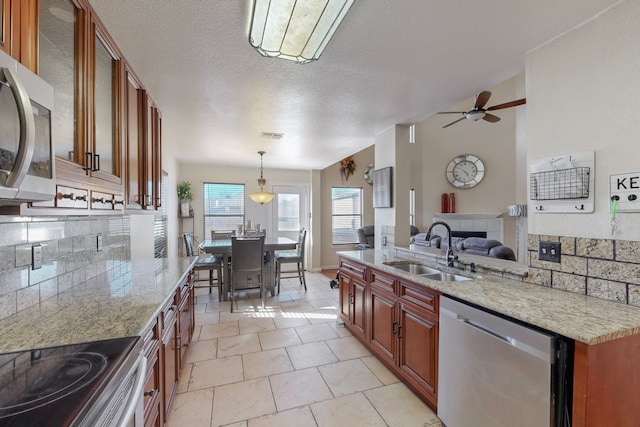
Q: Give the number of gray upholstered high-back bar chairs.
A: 5